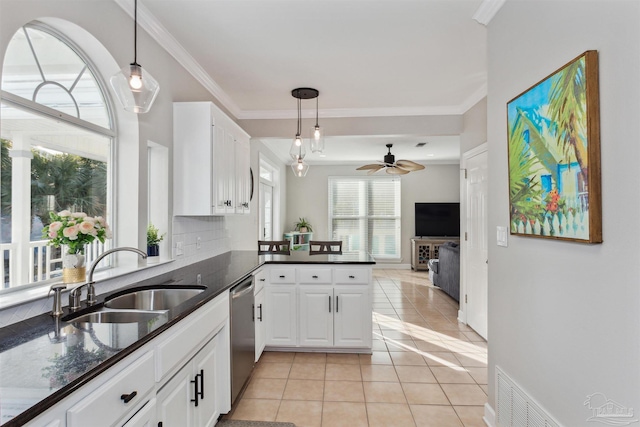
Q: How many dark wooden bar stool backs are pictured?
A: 2